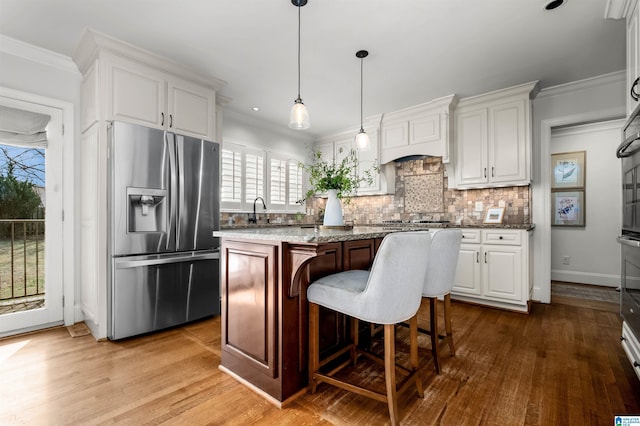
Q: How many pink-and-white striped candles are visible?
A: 0